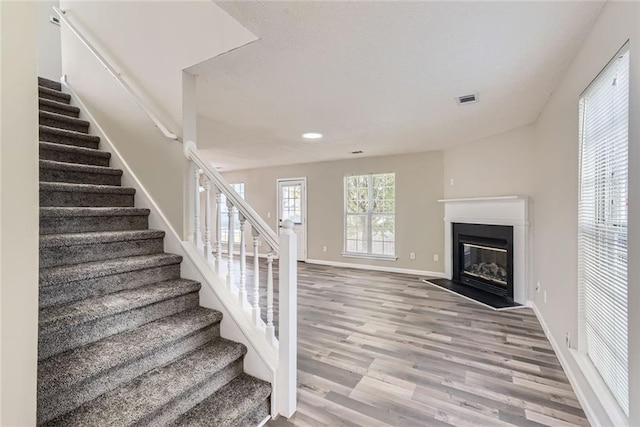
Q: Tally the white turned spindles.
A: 7